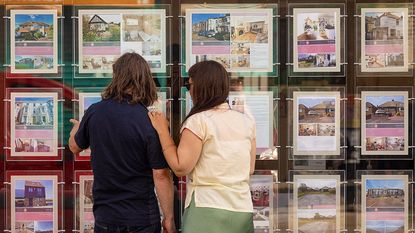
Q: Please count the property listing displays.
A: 15